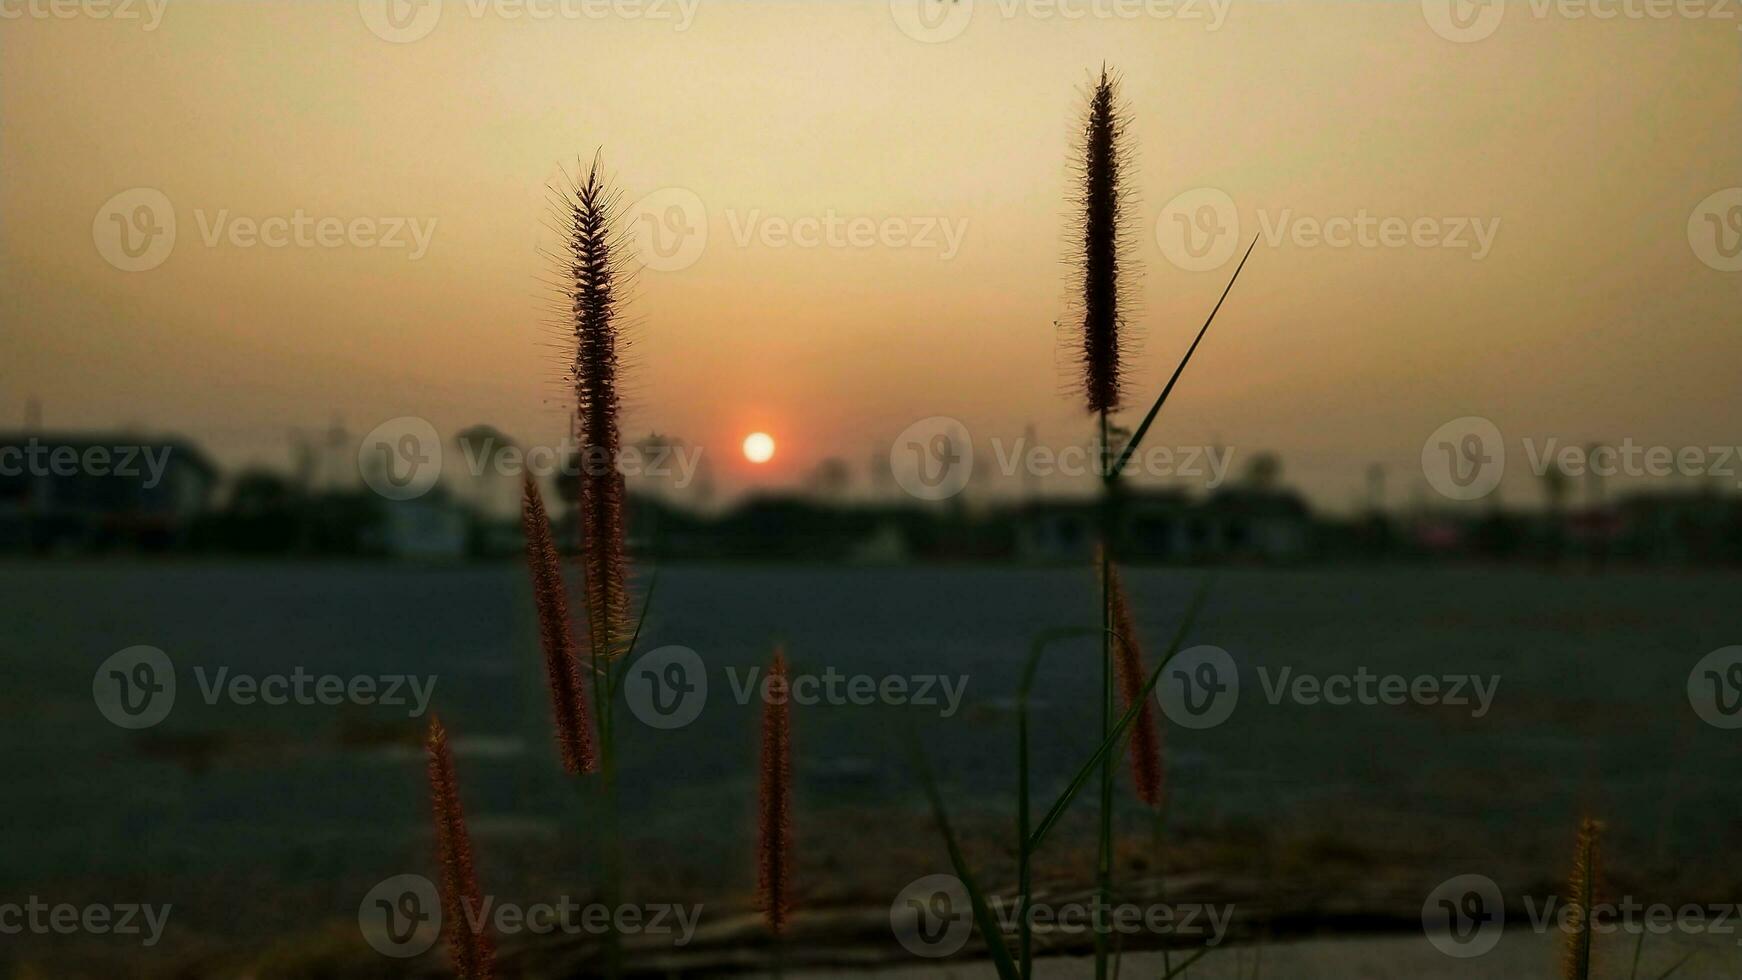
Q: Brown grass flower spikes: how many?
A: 7